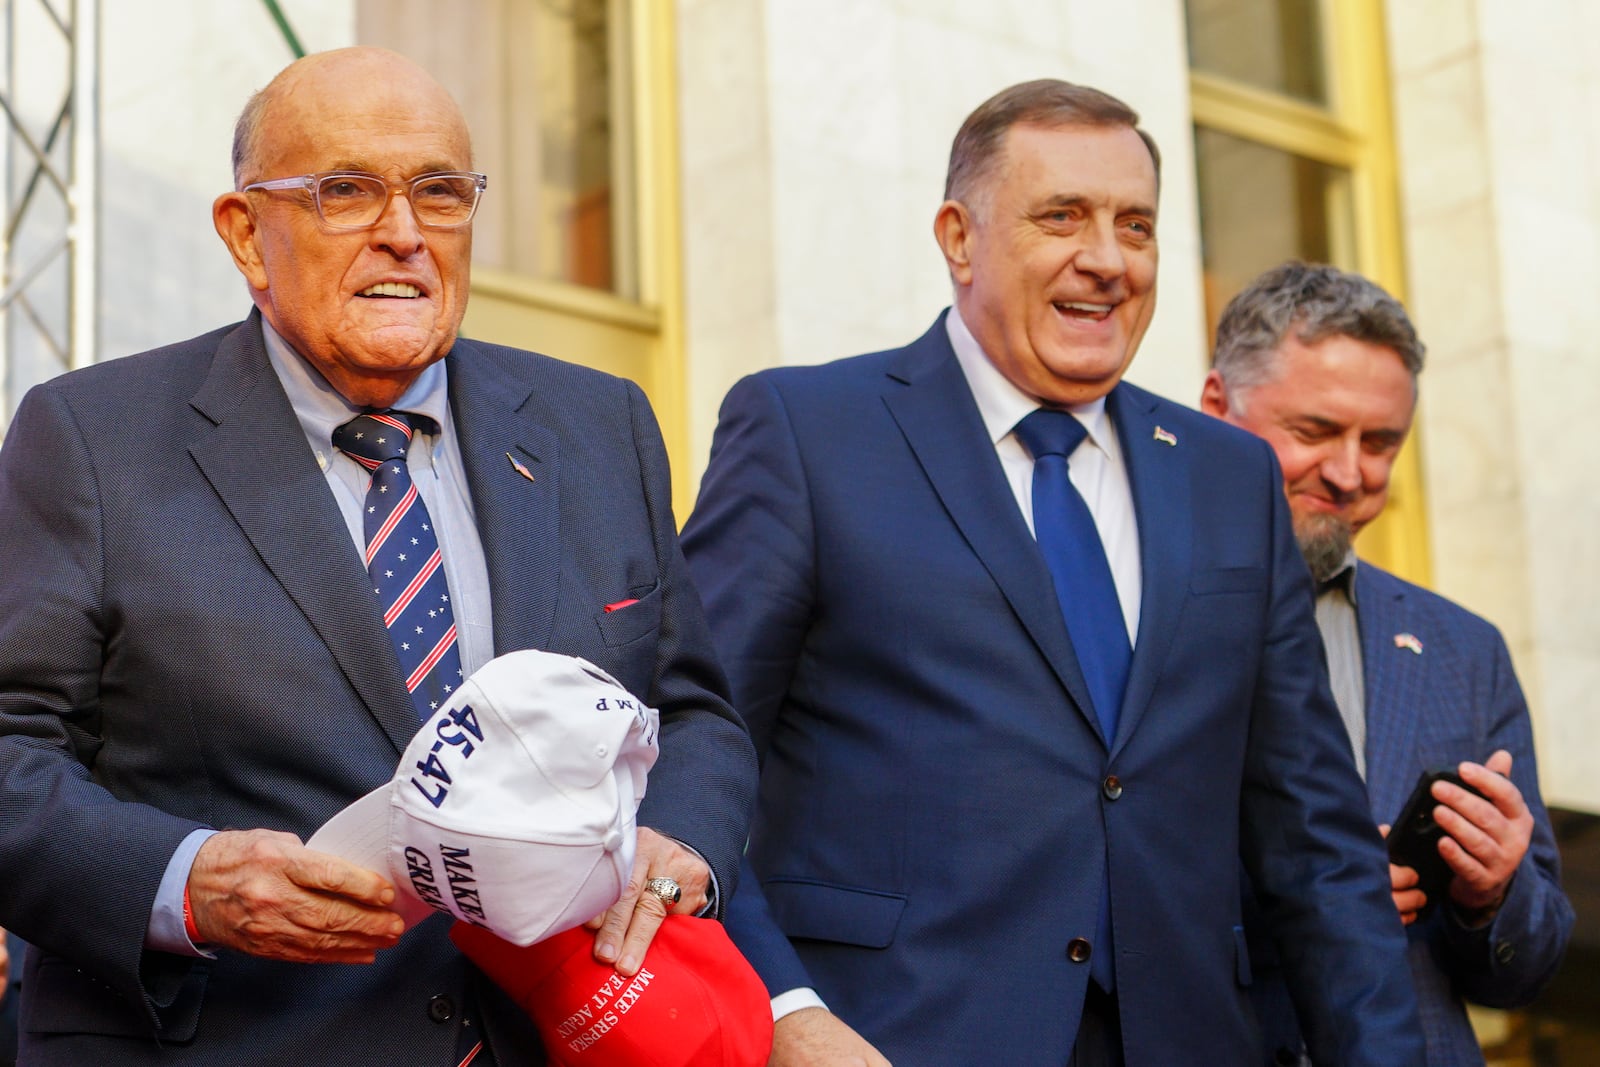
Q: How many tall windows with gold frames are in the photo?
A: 2